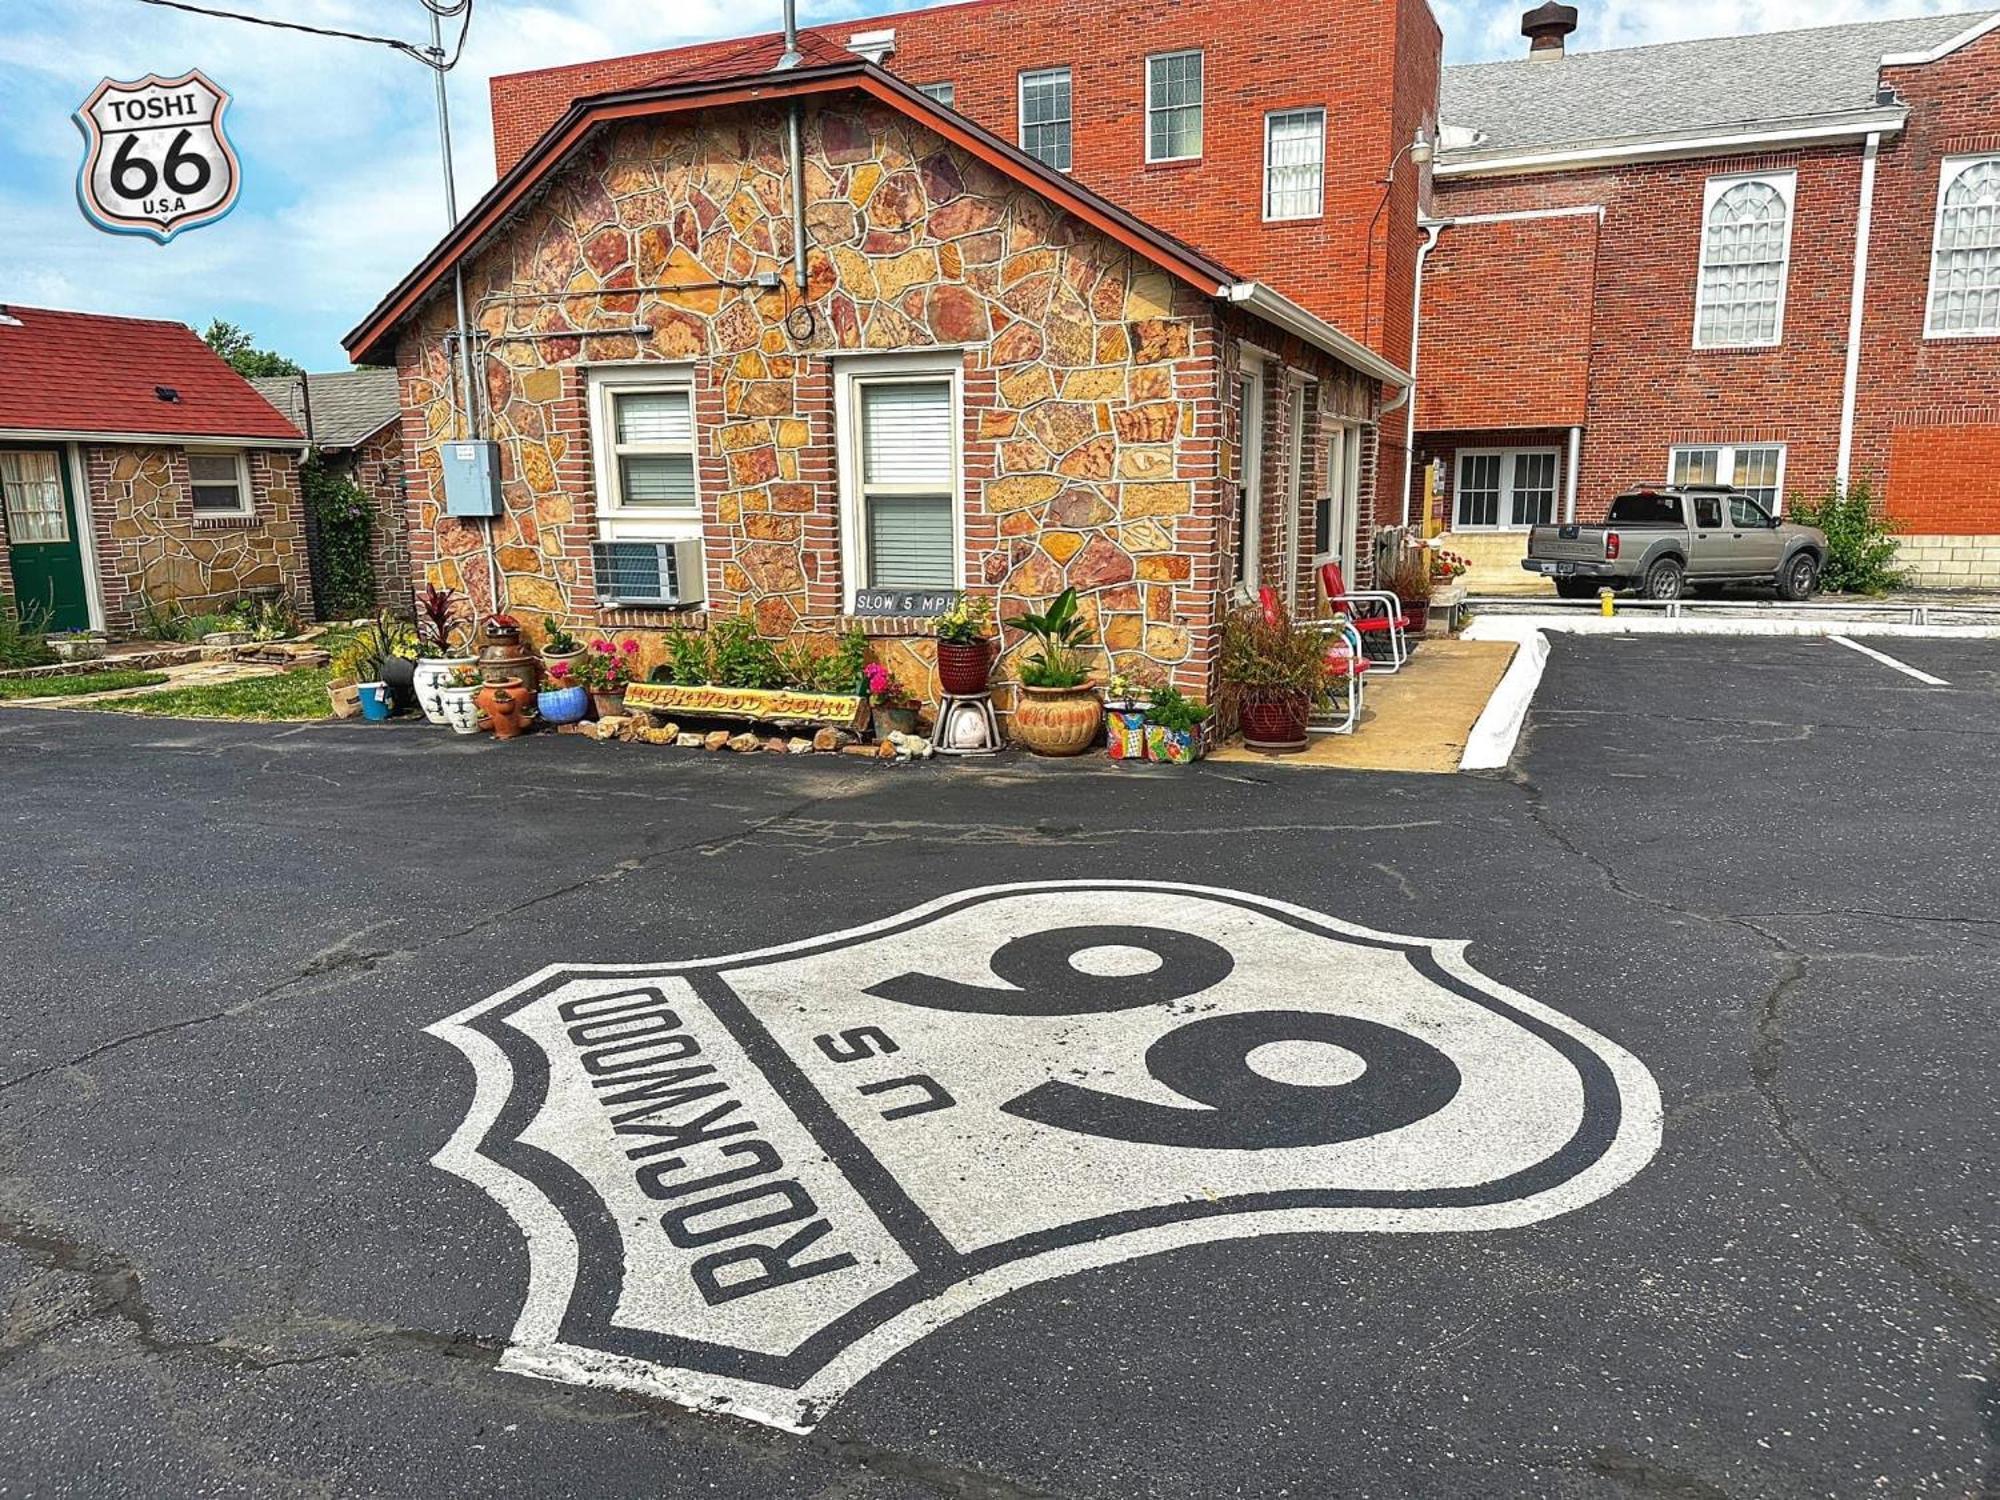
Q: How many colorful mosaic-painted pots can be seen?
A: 2